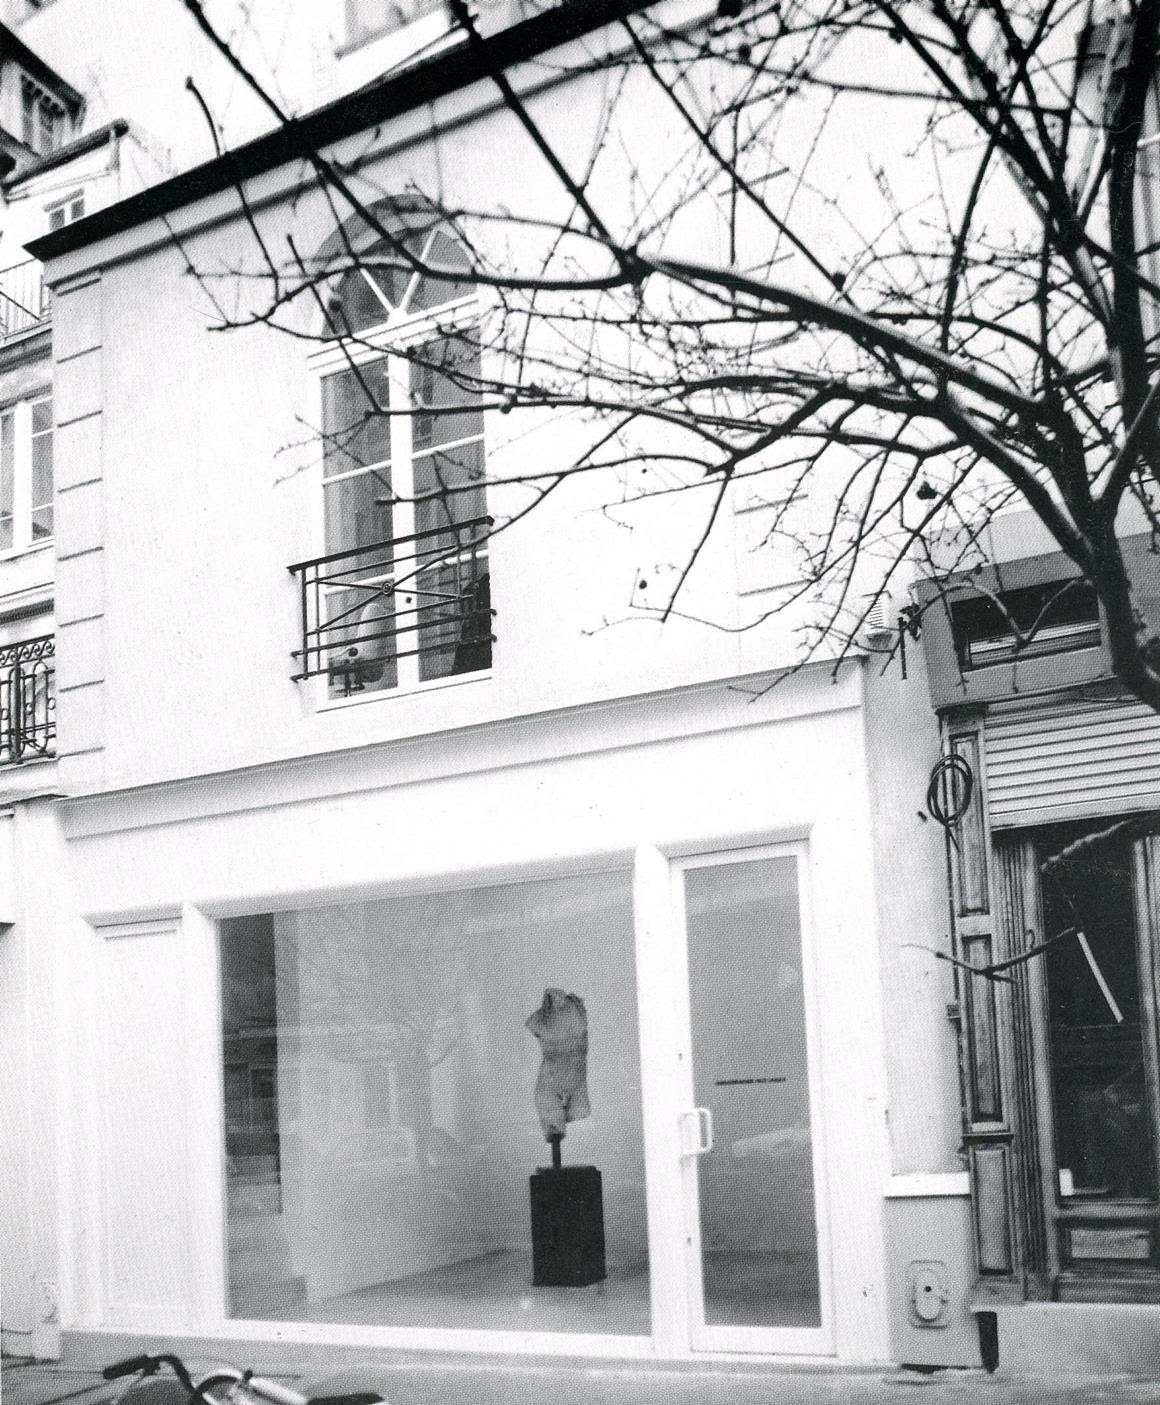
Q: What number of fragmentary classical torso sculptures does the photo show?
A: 1